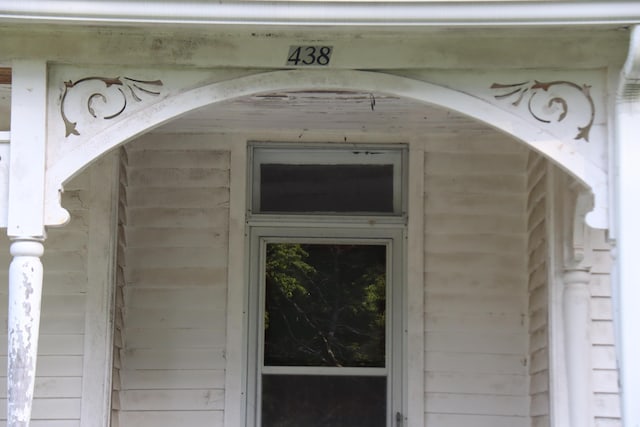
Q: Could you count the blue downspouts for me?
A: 0